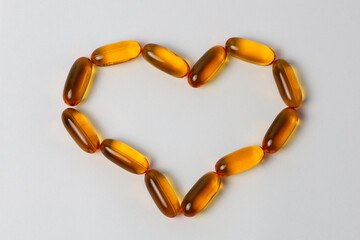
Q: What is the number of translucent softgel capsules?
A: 12